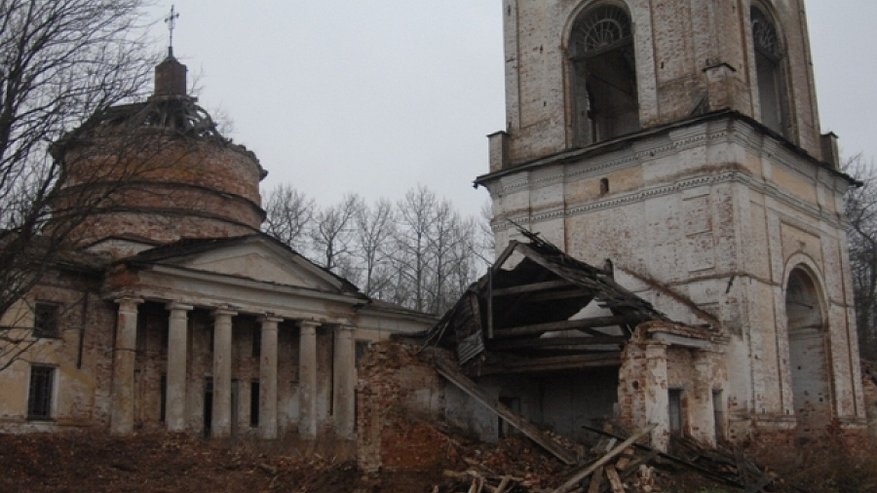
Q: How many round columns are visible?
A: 6